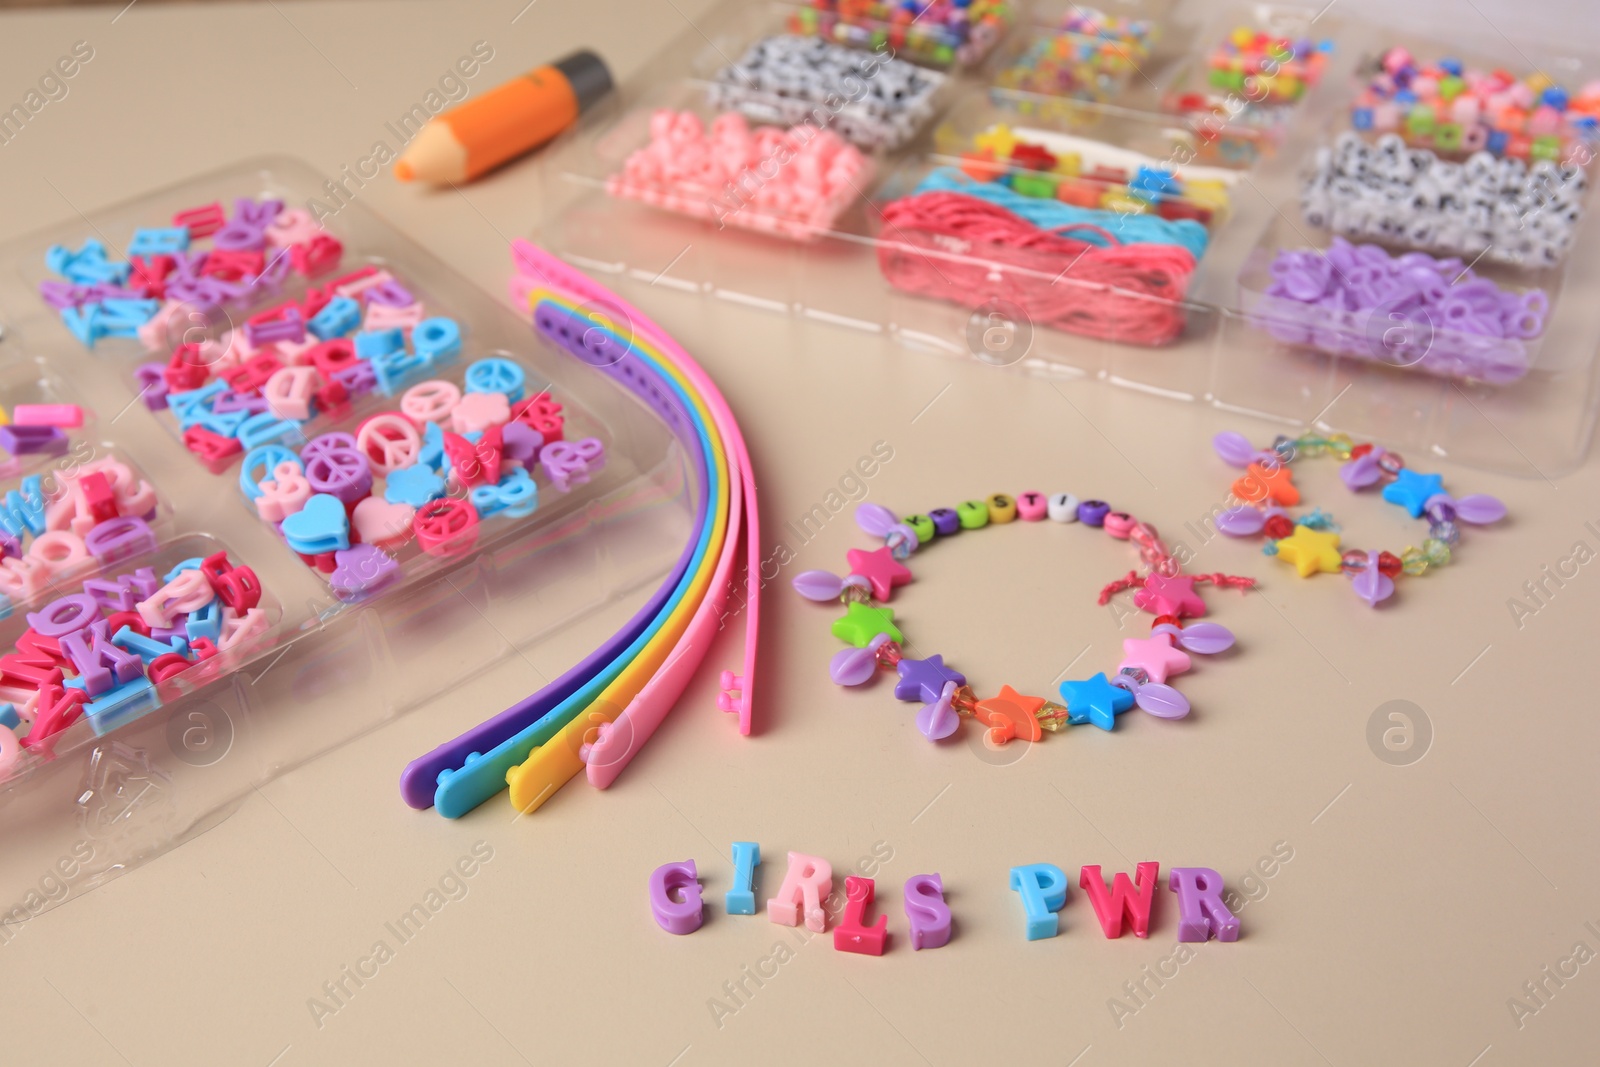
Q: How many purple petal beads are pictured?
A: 11